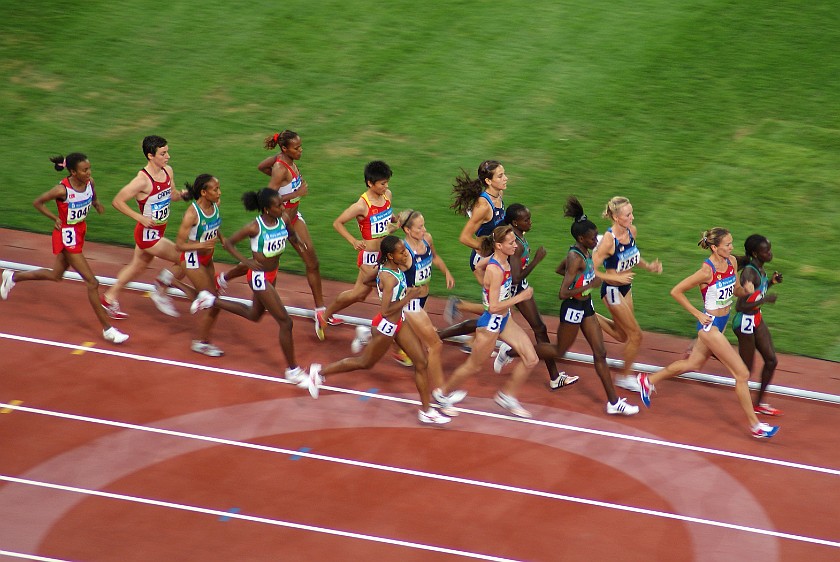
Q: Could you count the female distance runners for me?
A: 15